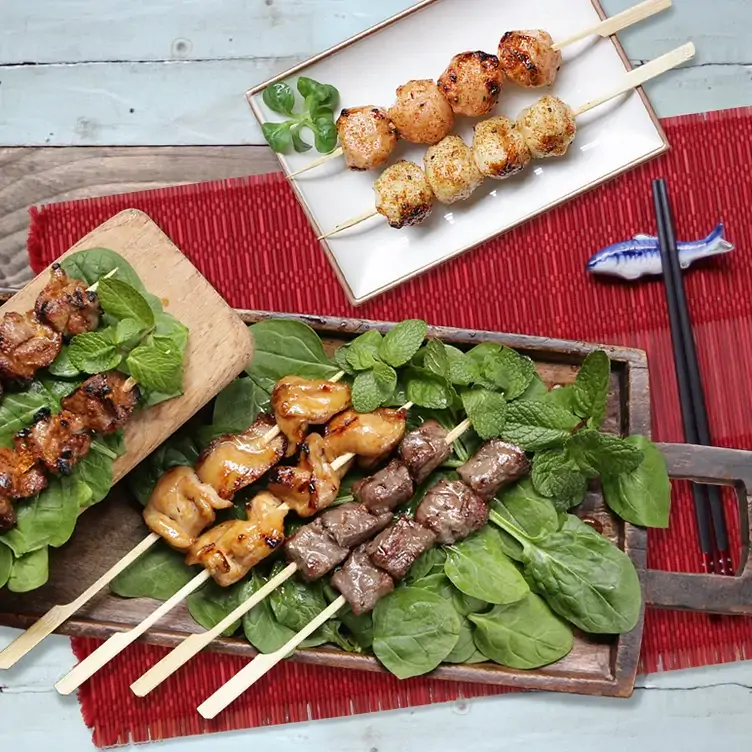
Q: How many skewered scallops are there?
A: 8